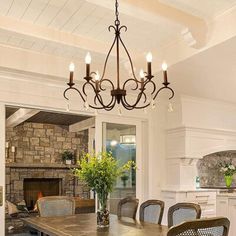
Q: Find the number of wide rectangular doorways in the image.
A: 1